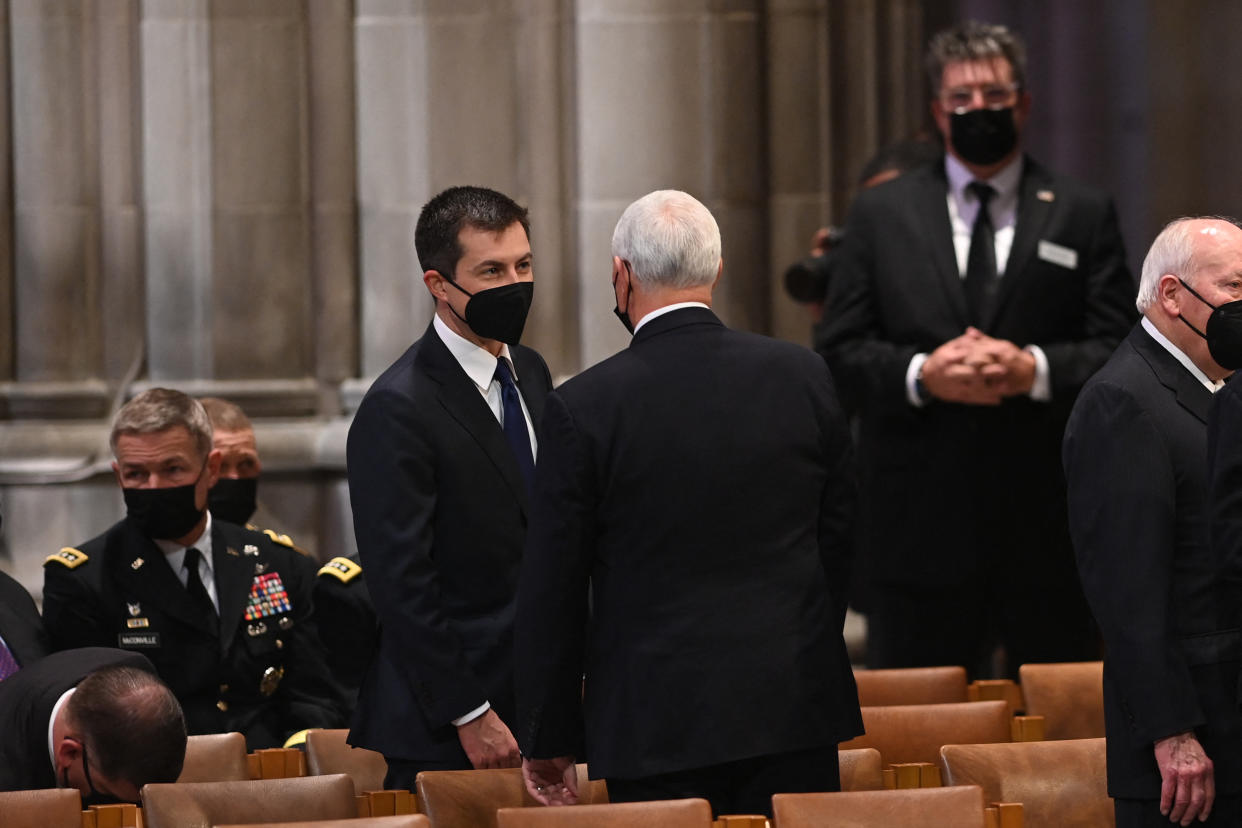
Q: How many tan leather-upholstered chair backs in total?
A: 13